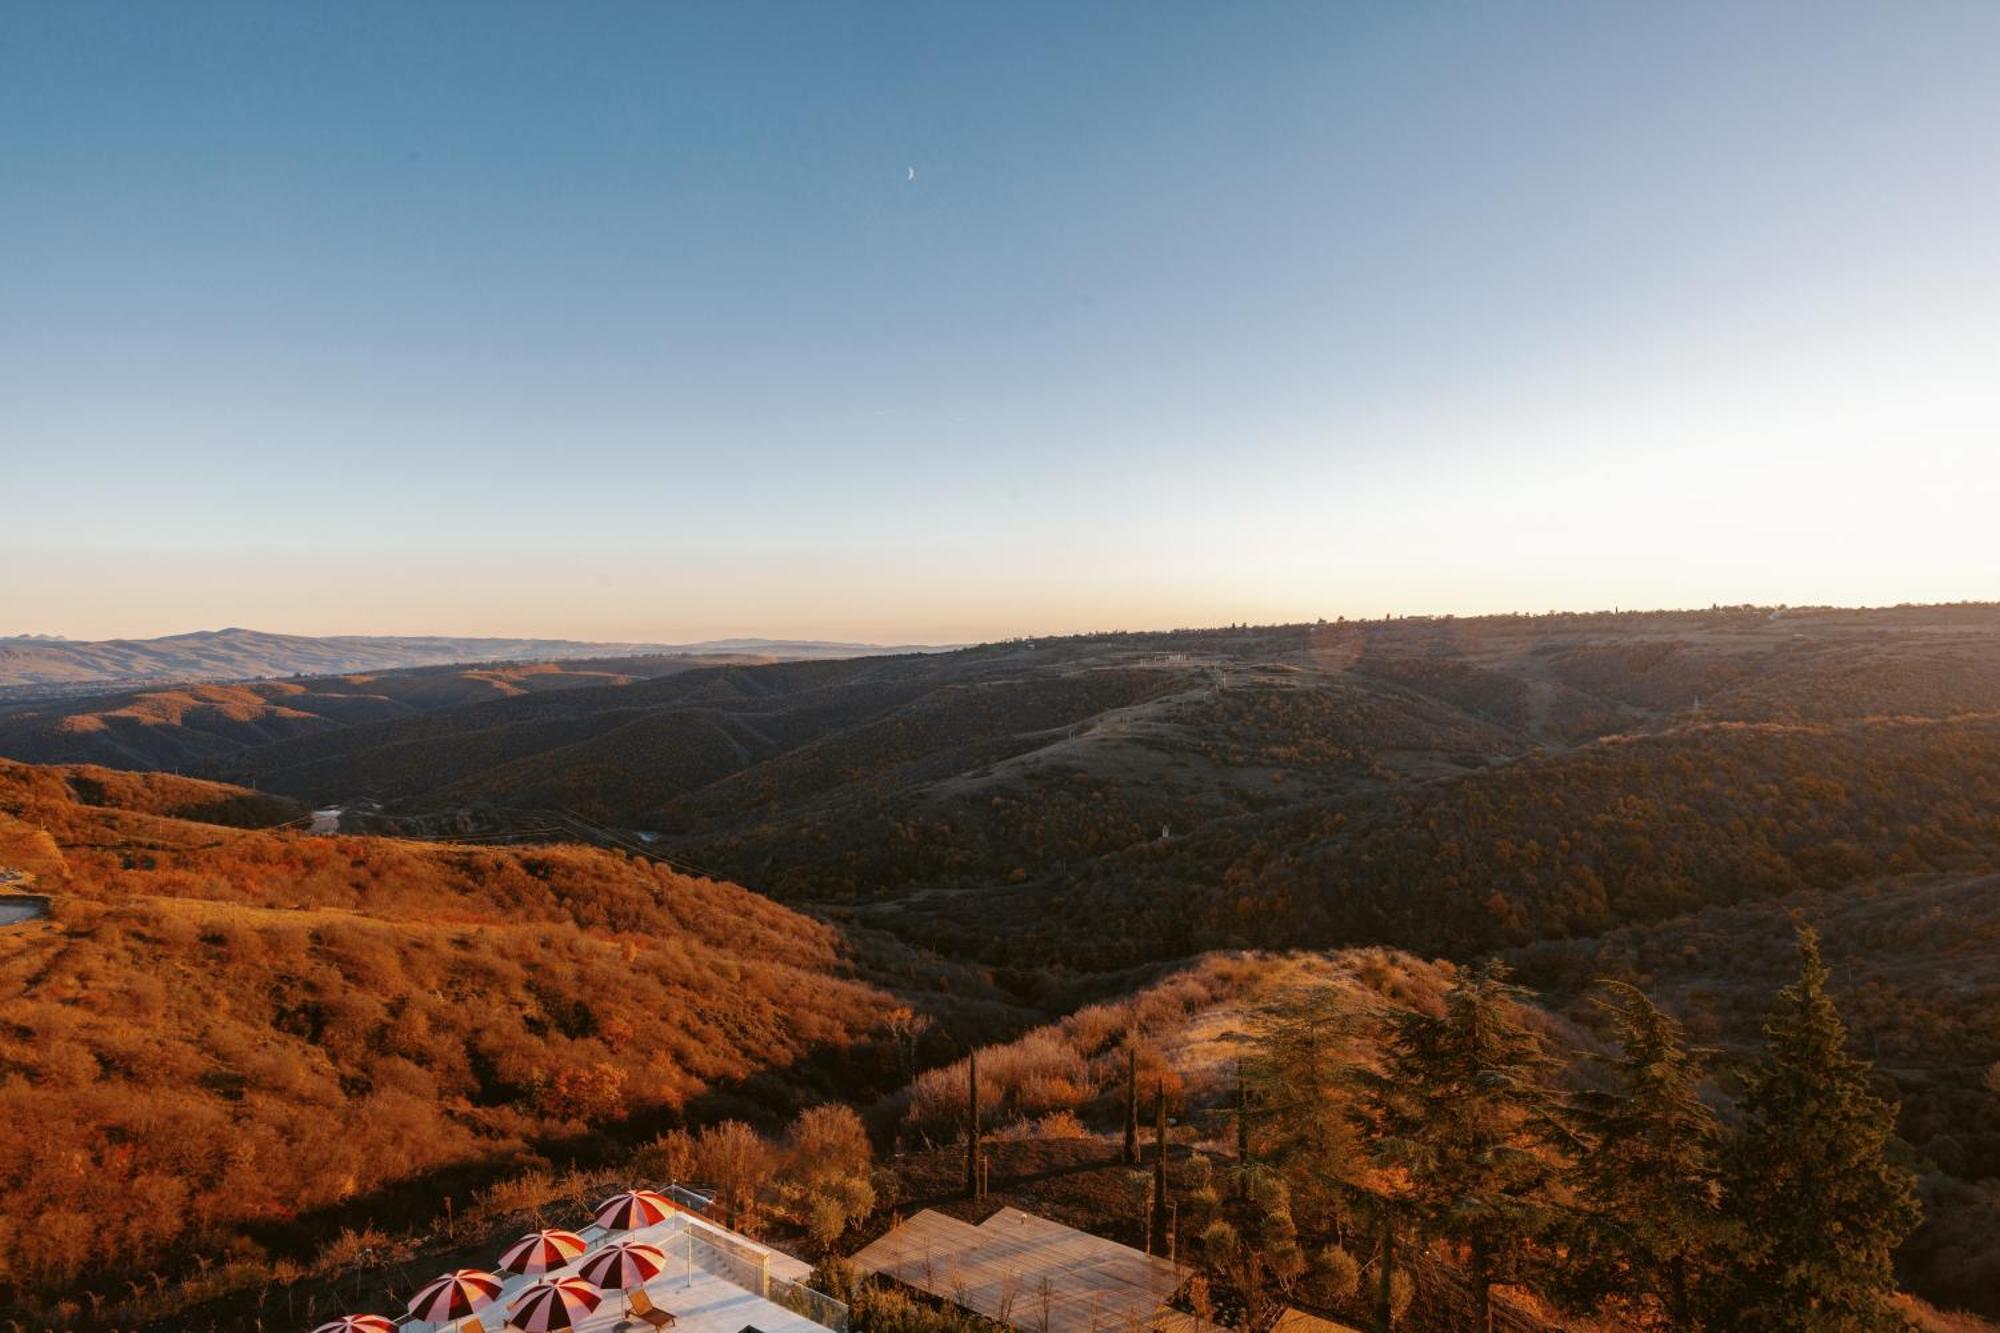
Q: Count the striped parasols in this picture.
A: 6